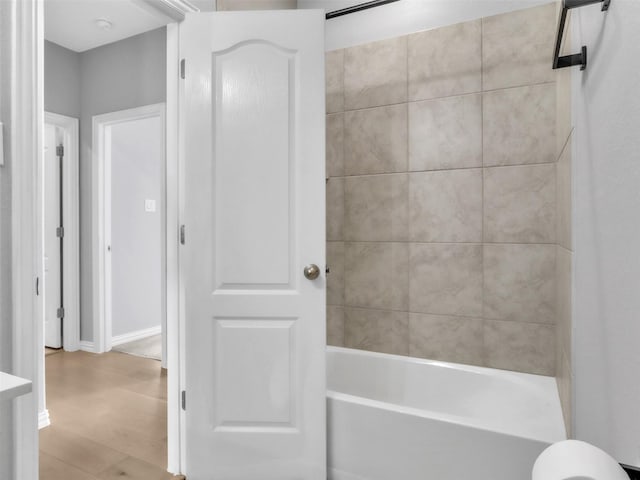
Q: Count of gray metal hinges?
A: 6